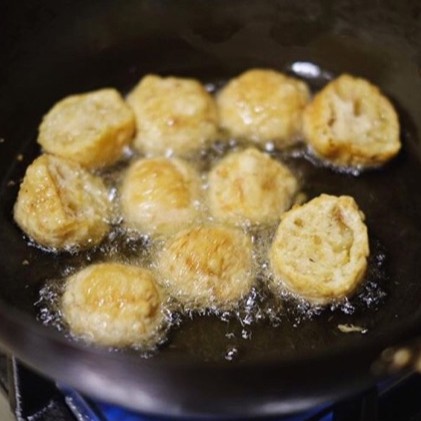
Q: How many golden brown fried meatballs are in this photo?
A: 10